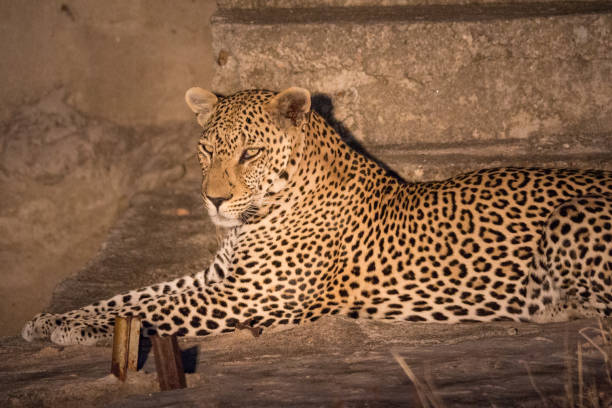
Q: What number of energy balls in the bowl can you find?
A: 0